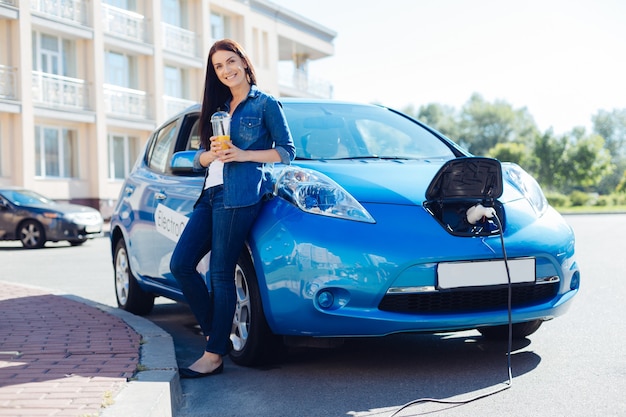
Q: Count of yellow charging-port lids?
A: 0